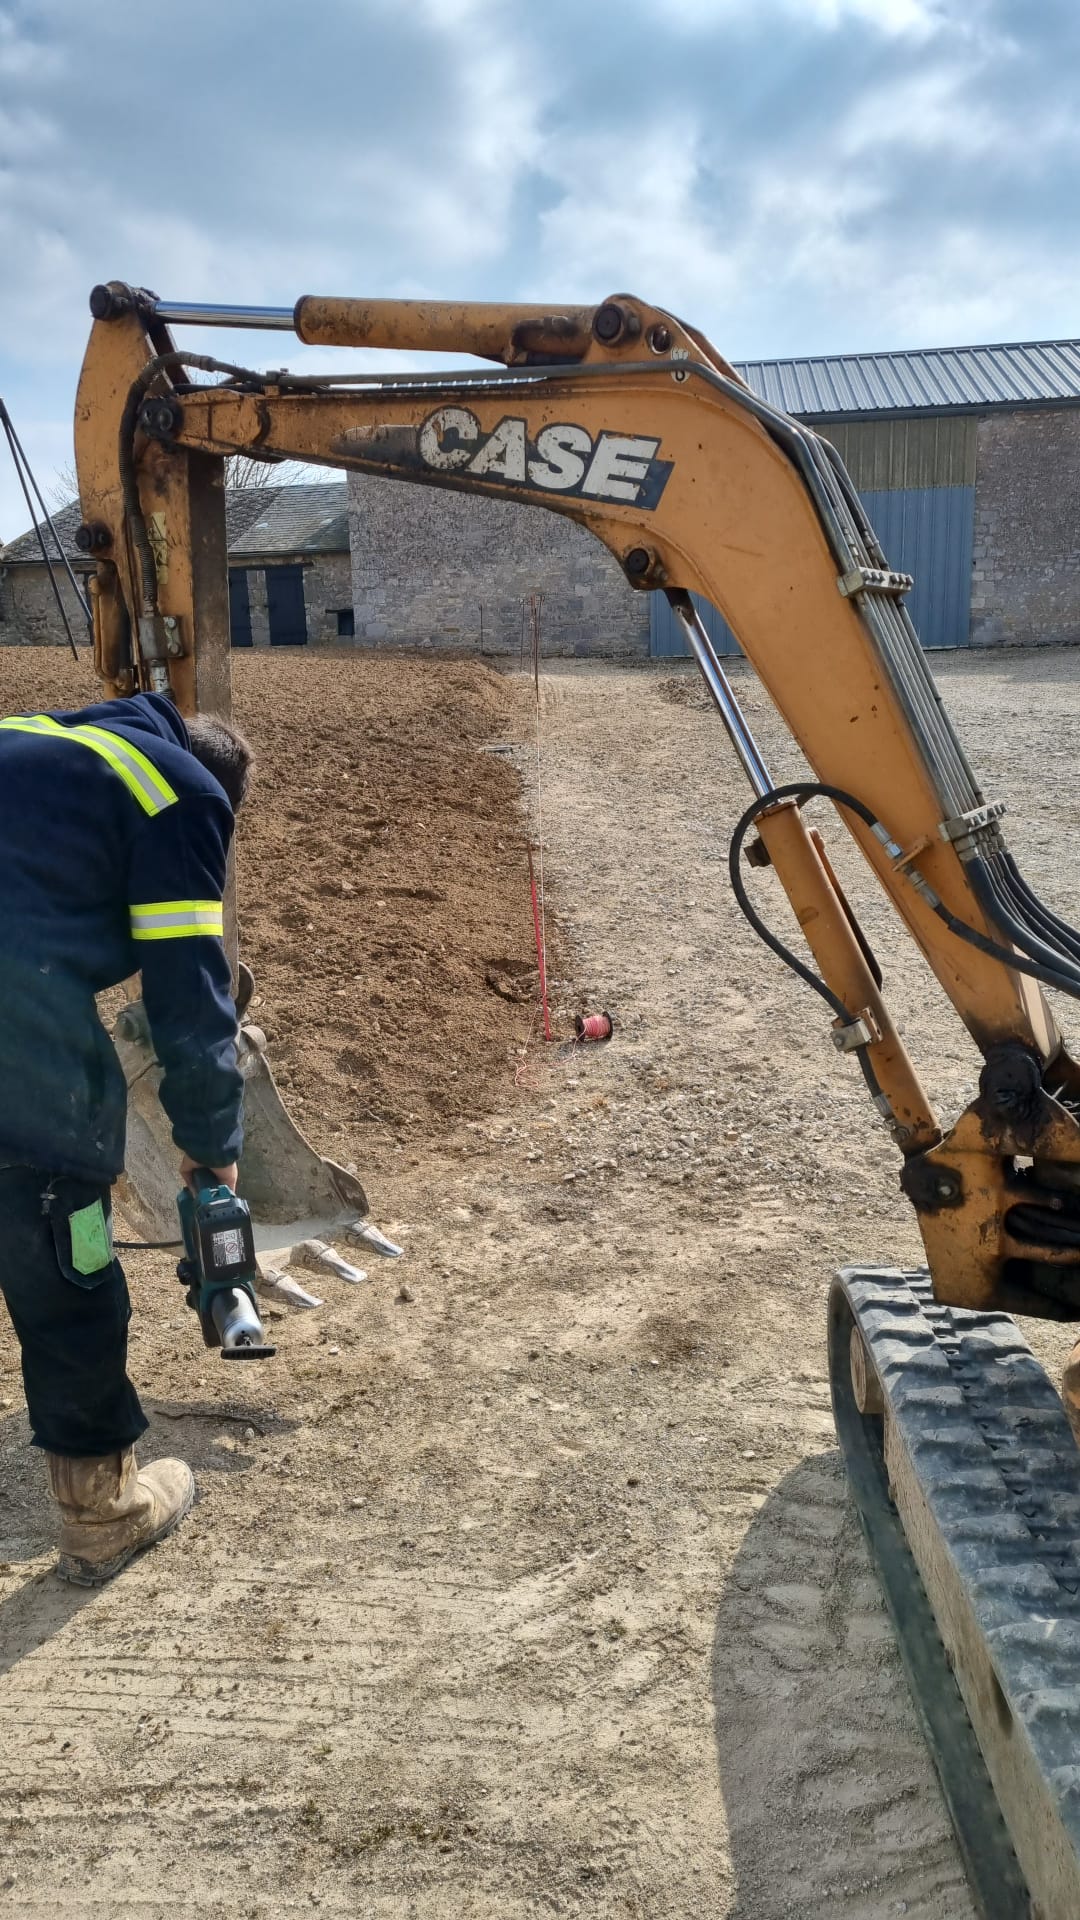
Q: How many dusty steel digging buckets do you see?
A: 1